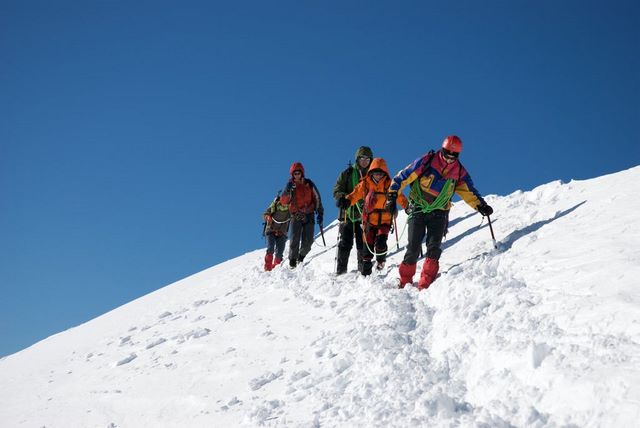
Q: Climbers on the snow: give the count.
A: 5